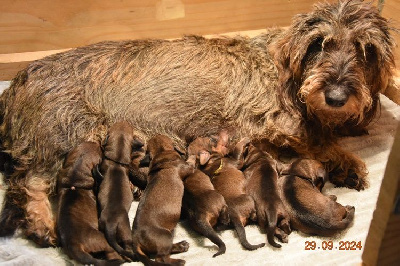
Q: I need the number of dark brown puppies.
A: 7